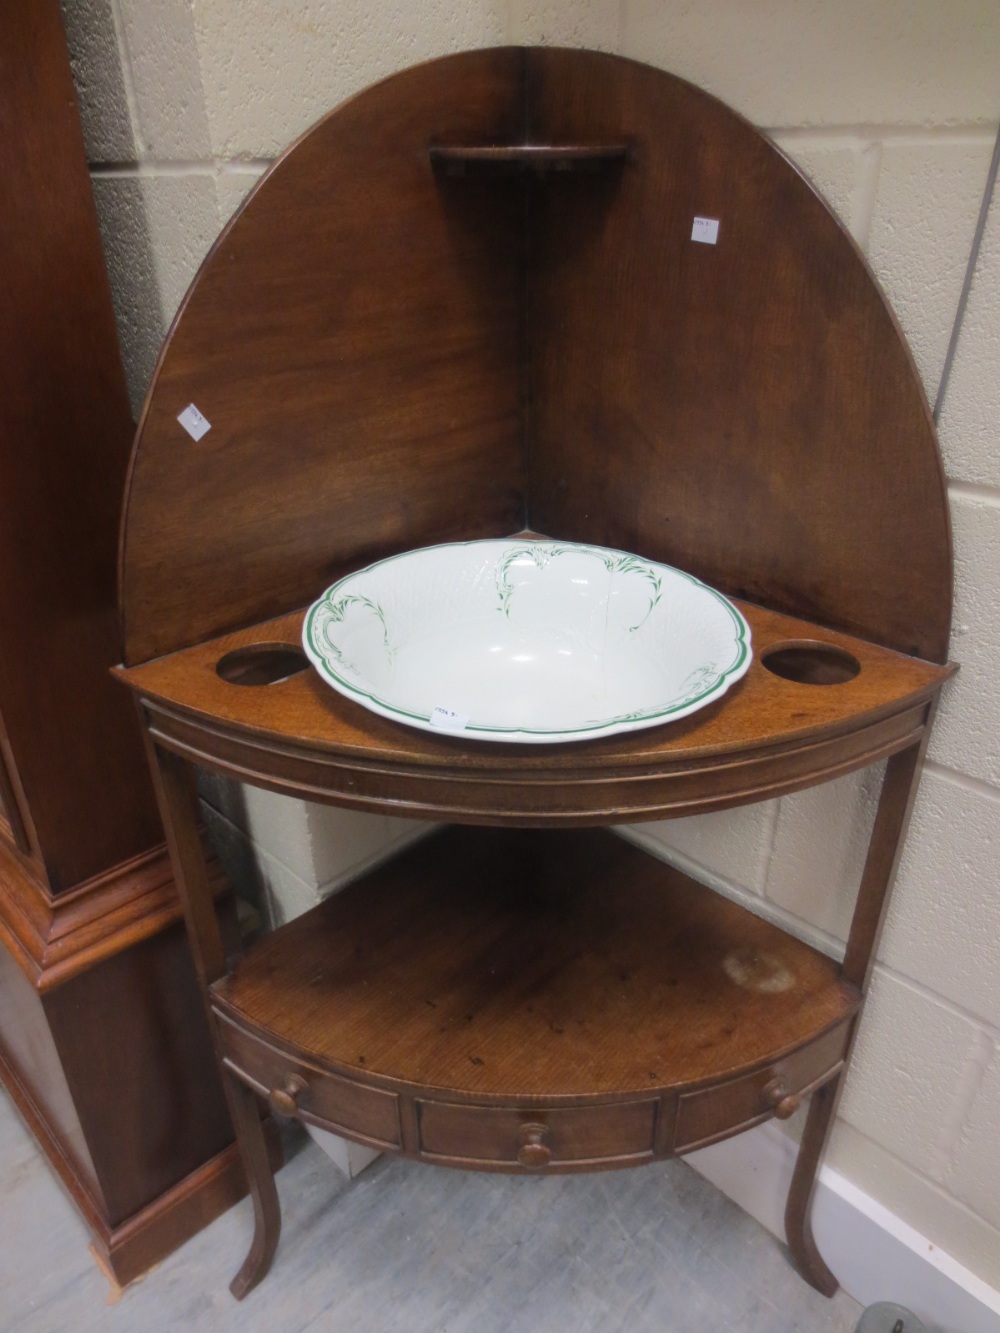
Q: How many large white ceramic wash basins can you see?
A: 1